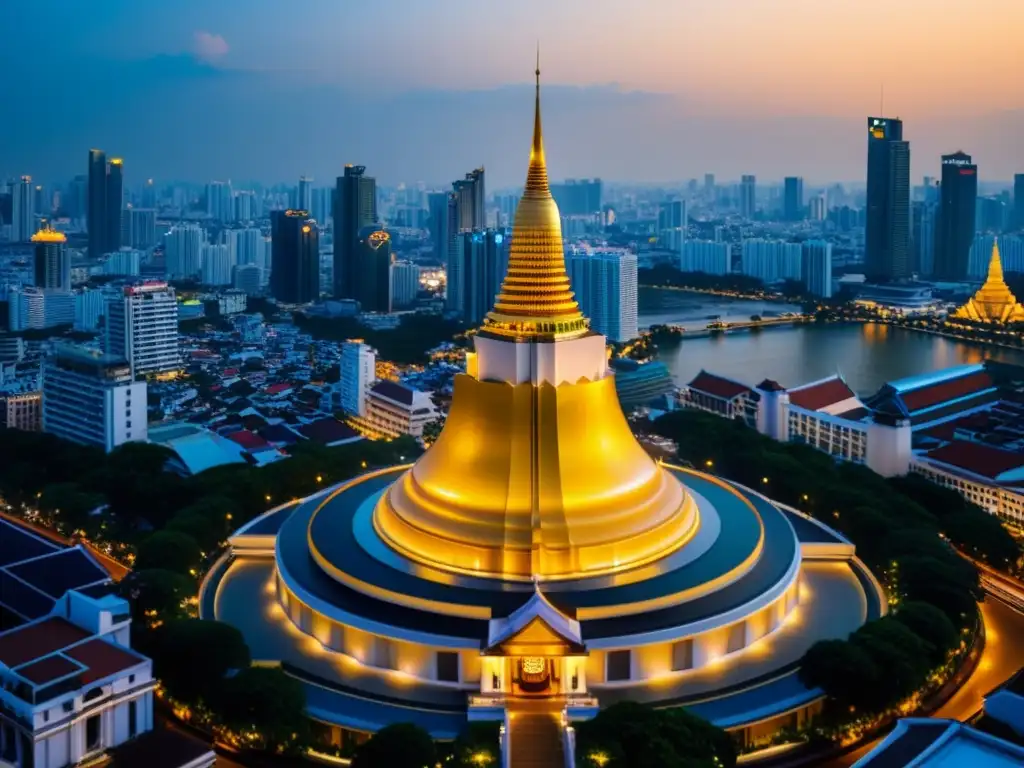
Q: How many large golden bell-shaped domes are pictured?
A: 1